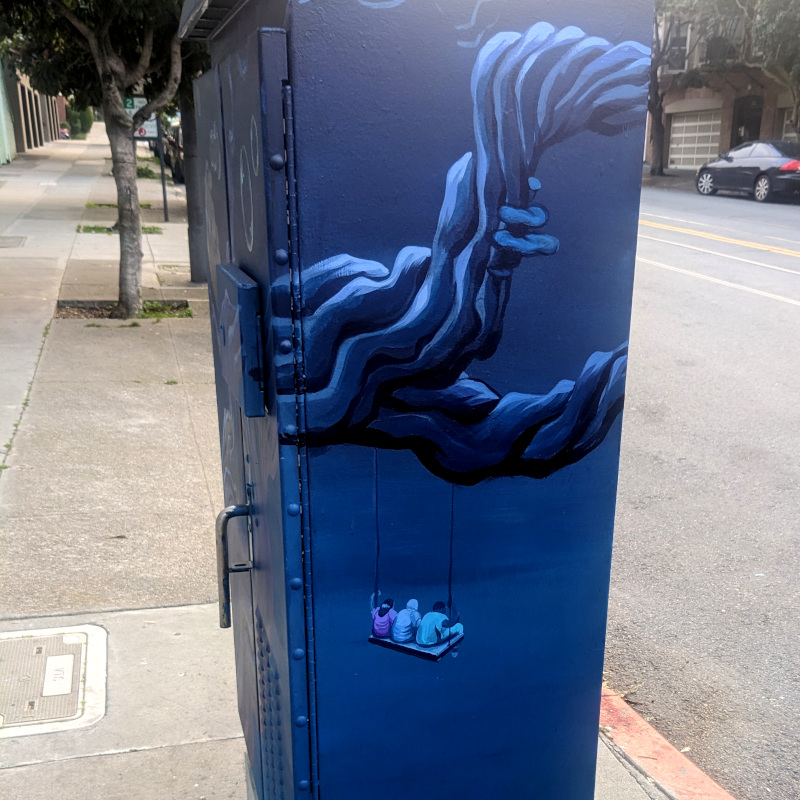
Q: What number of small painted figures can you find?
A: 3